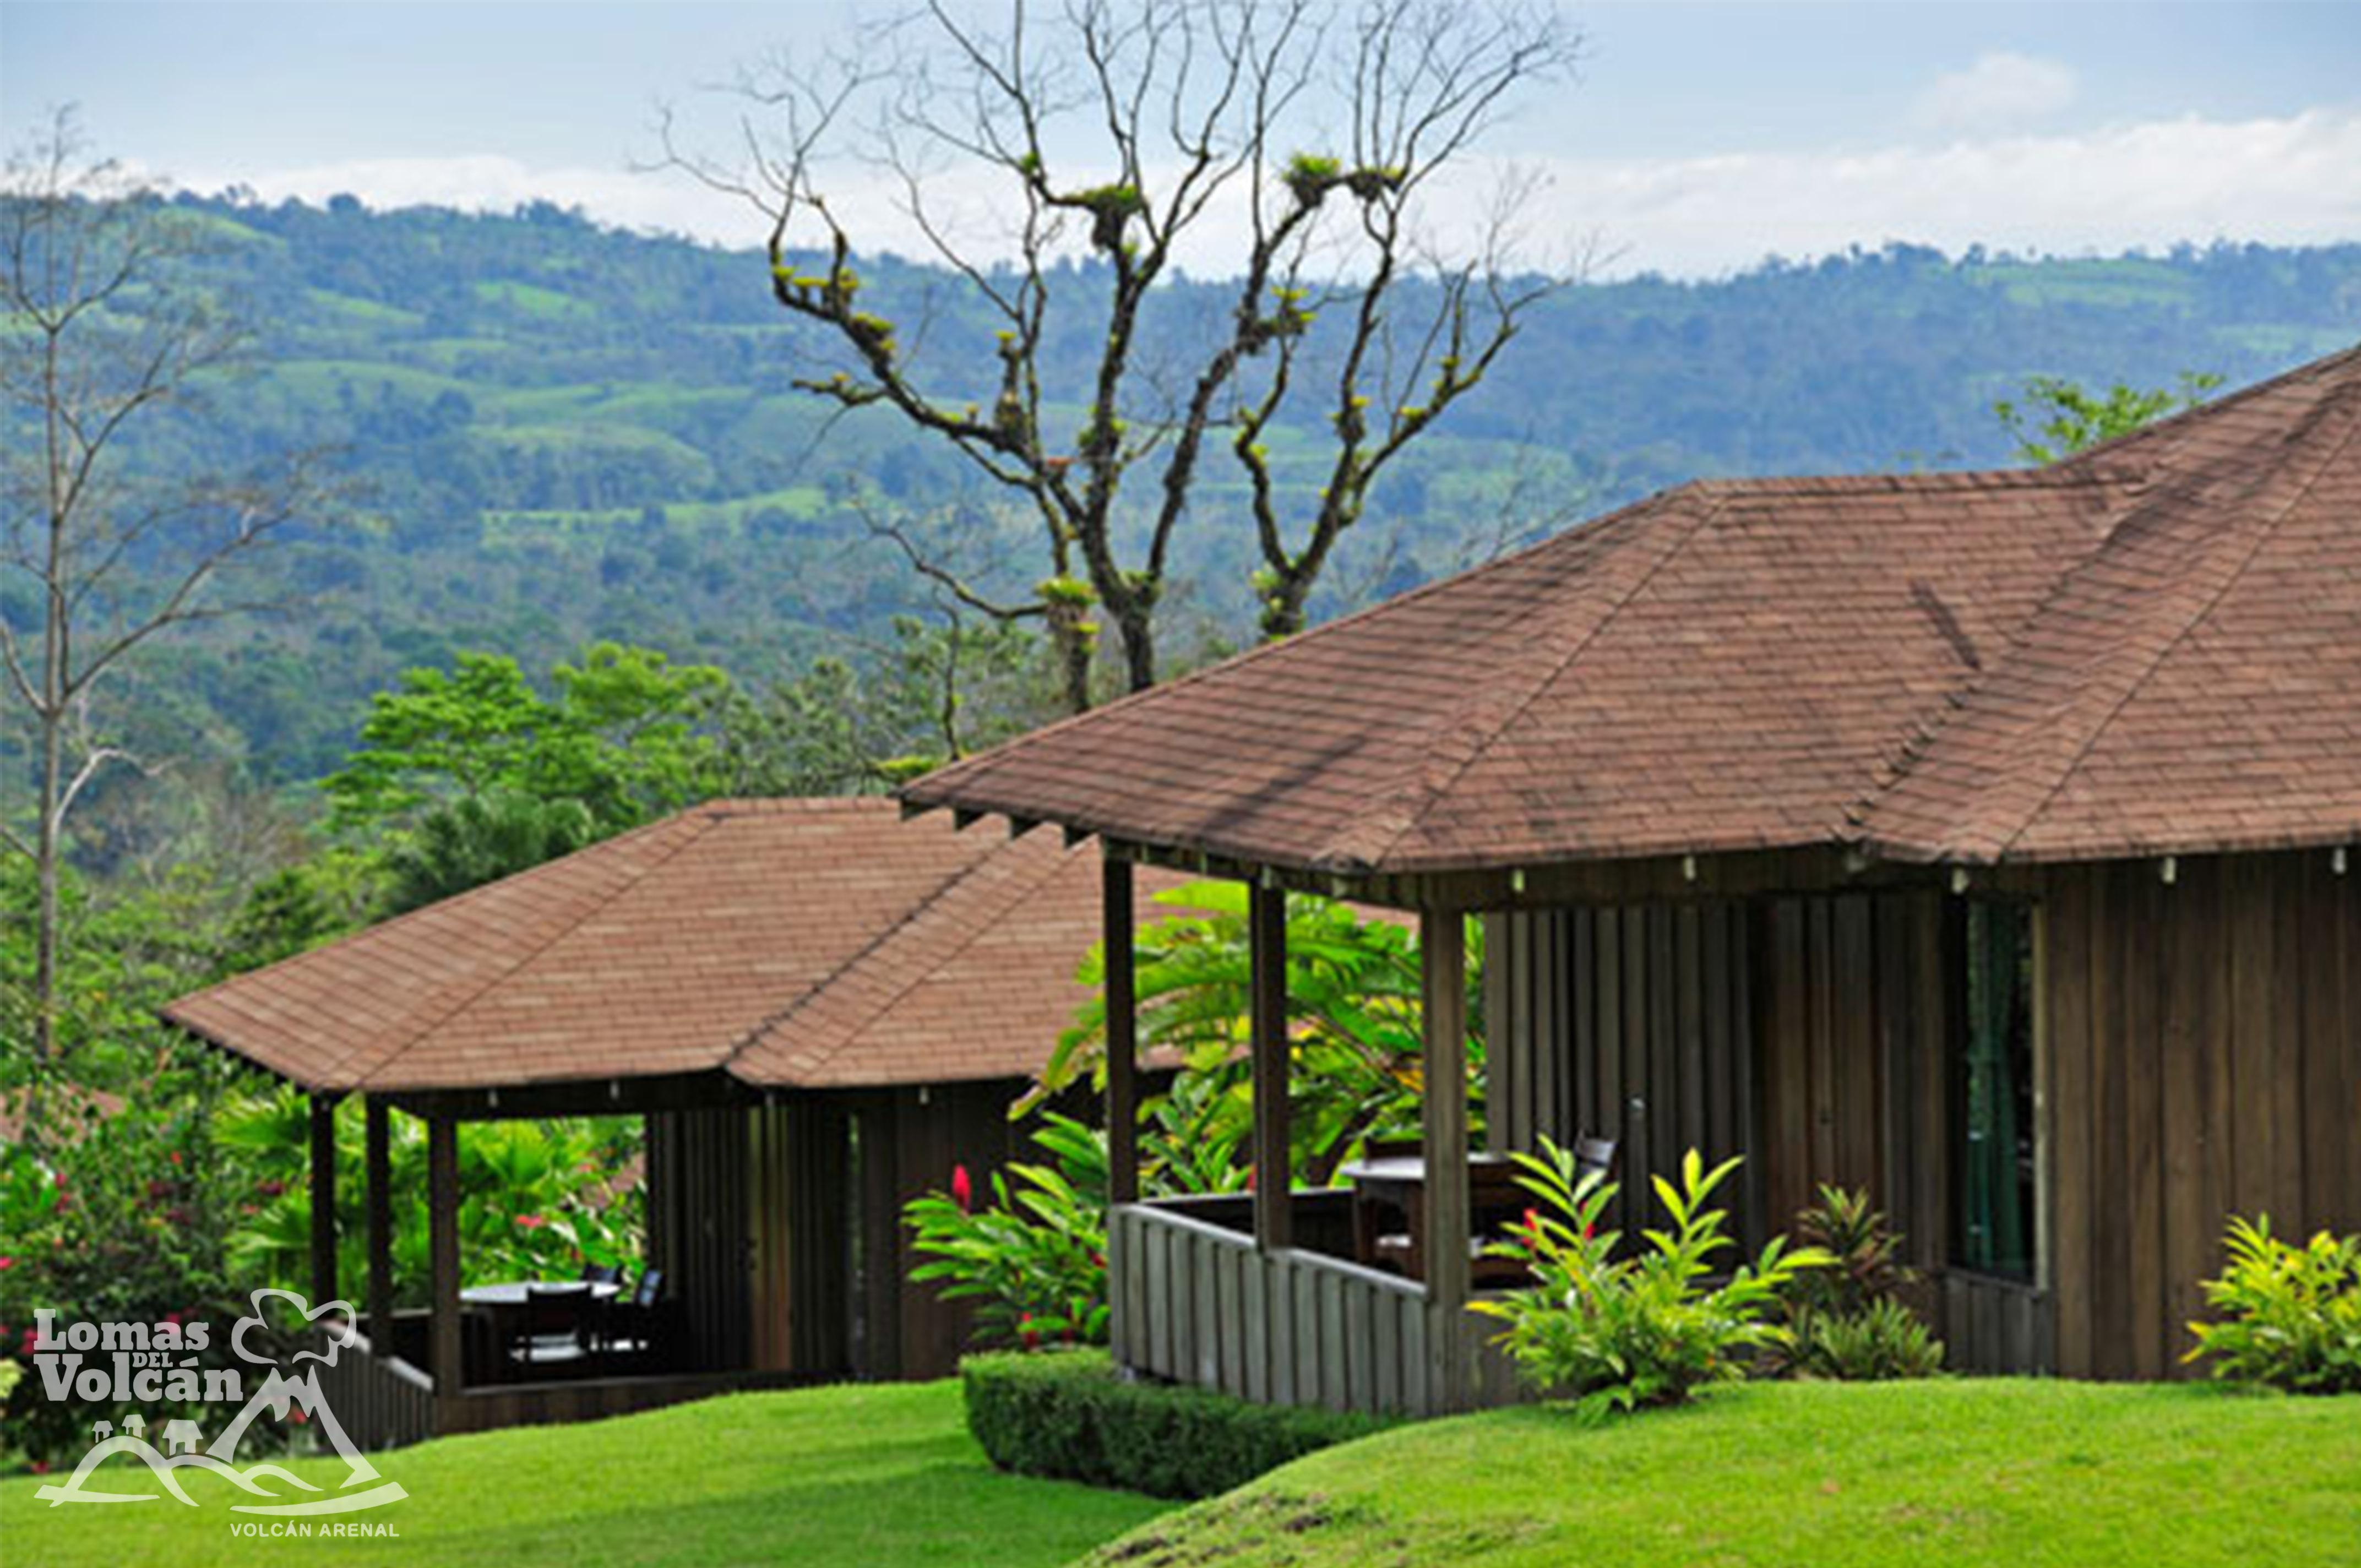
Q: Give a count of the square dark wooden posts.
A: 6